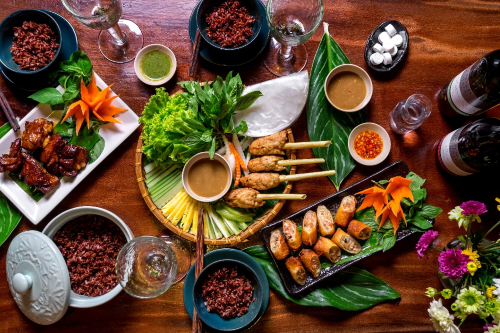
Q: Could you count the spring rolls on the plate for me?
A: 10